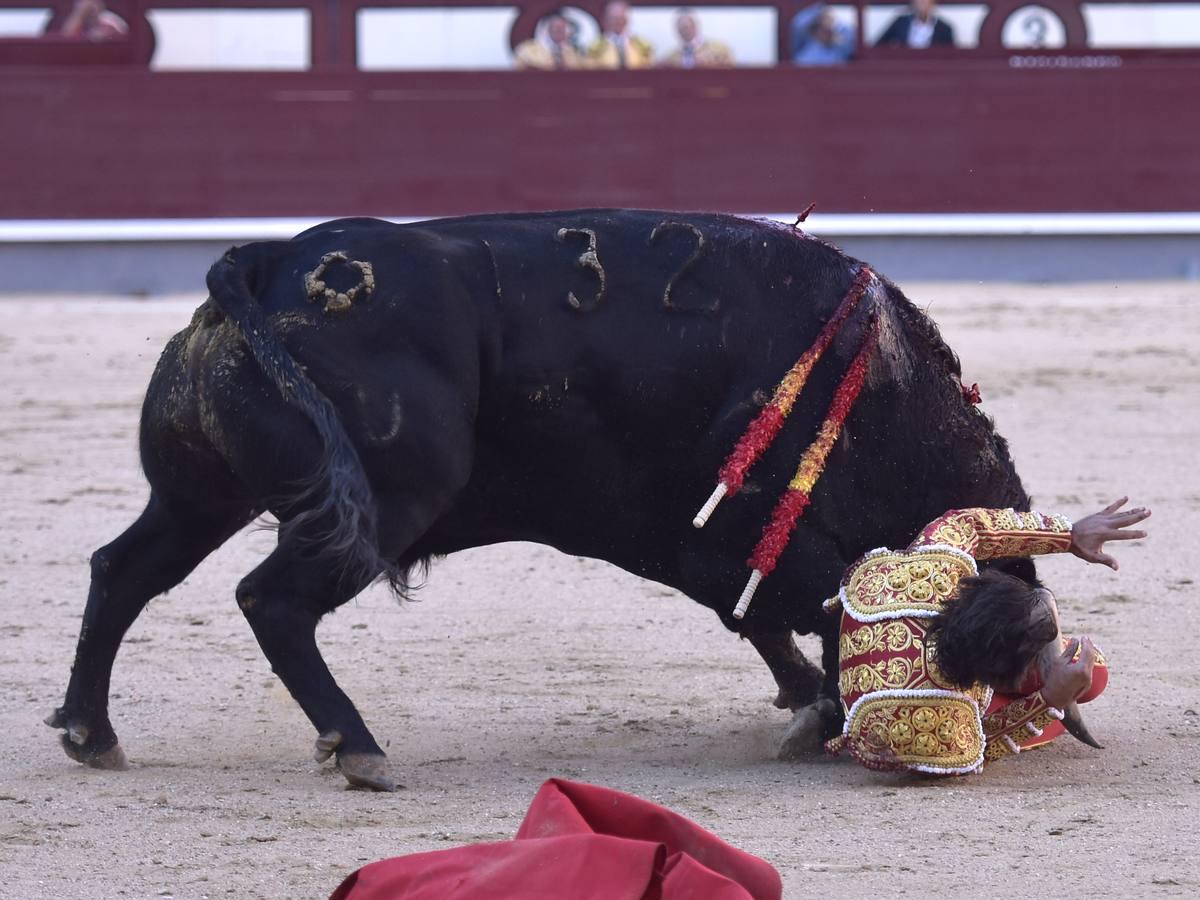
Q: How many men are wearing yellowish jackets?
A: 3